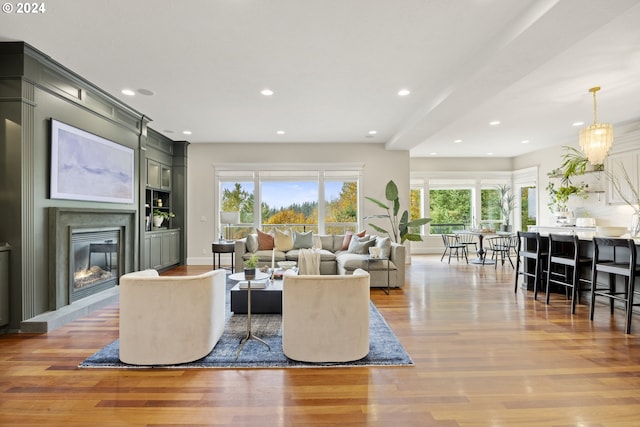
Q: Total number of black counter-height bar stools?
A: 3